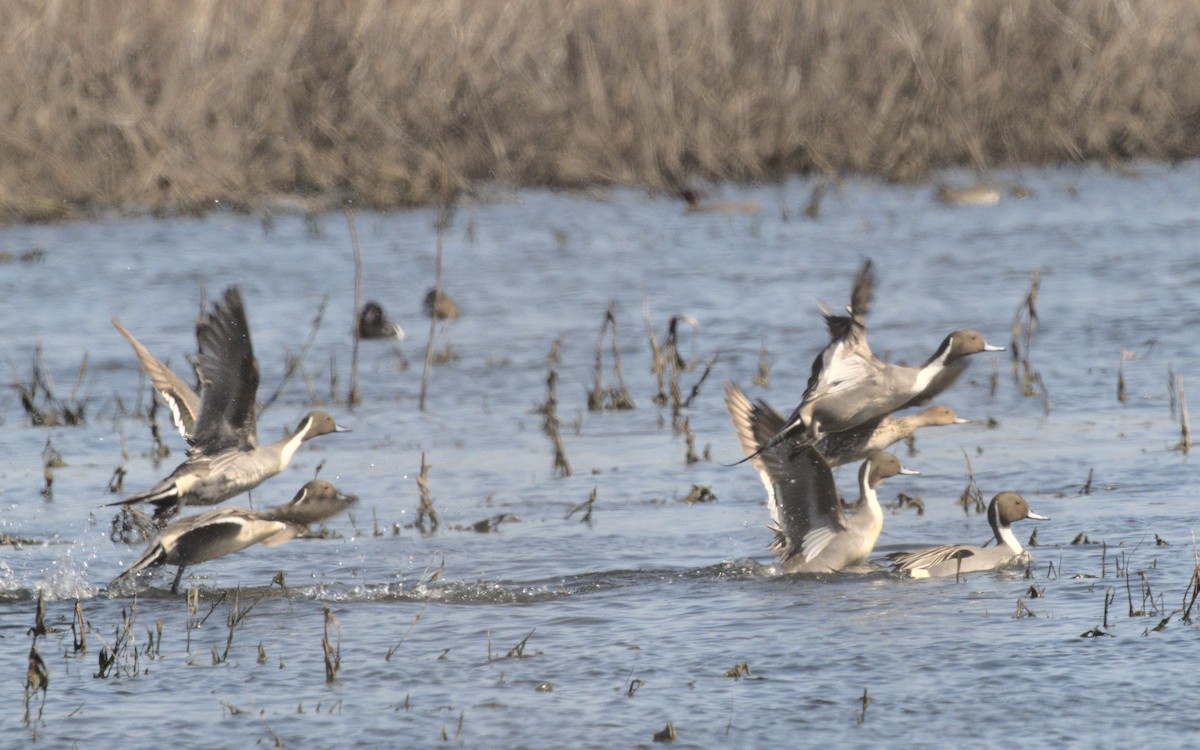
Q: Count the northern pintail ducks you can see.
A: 6